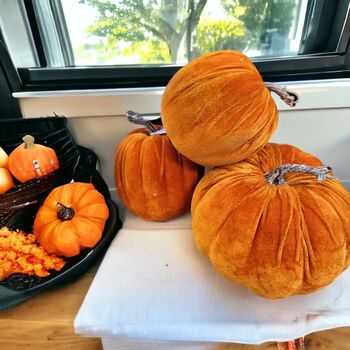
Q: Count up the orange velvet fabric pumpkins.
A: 3